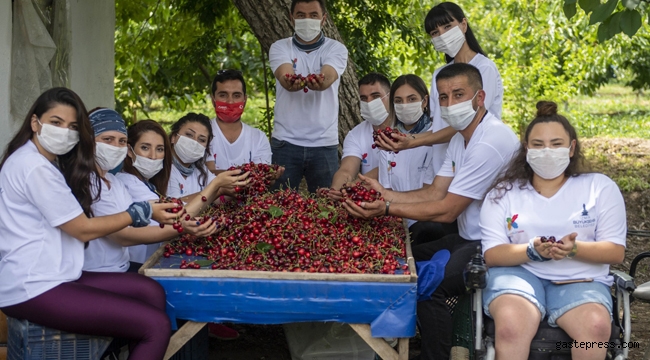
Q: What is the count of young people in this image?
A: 11